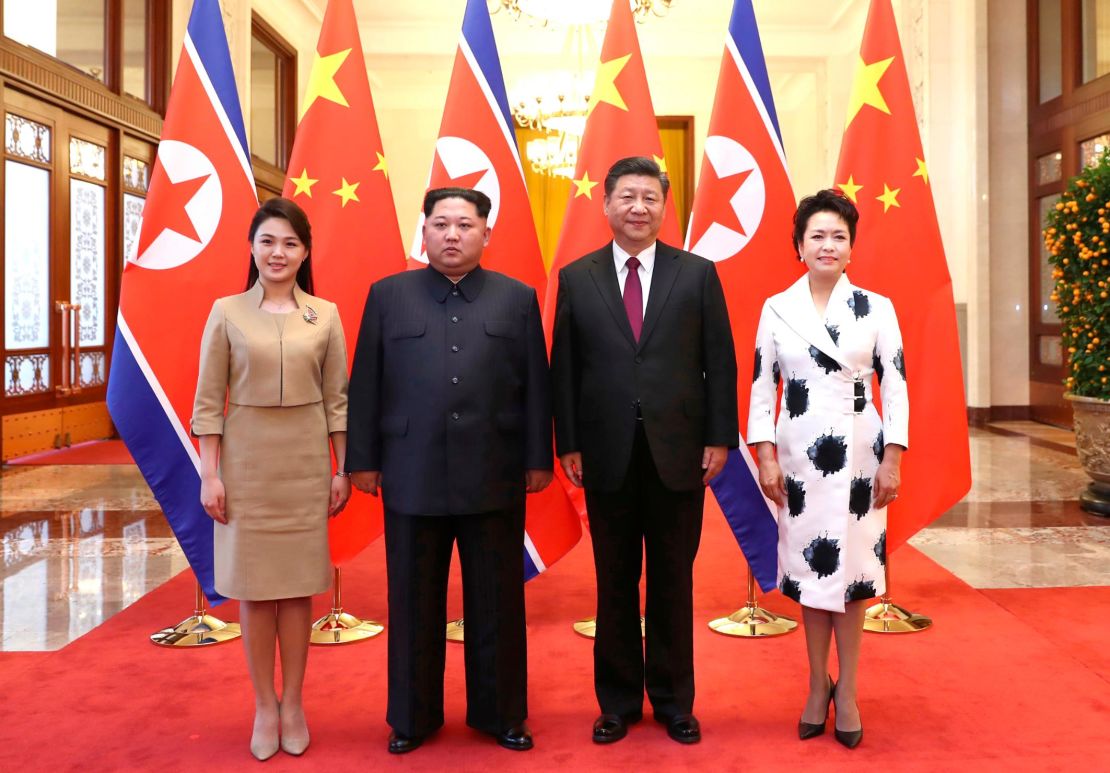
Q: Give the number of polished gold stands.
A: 6